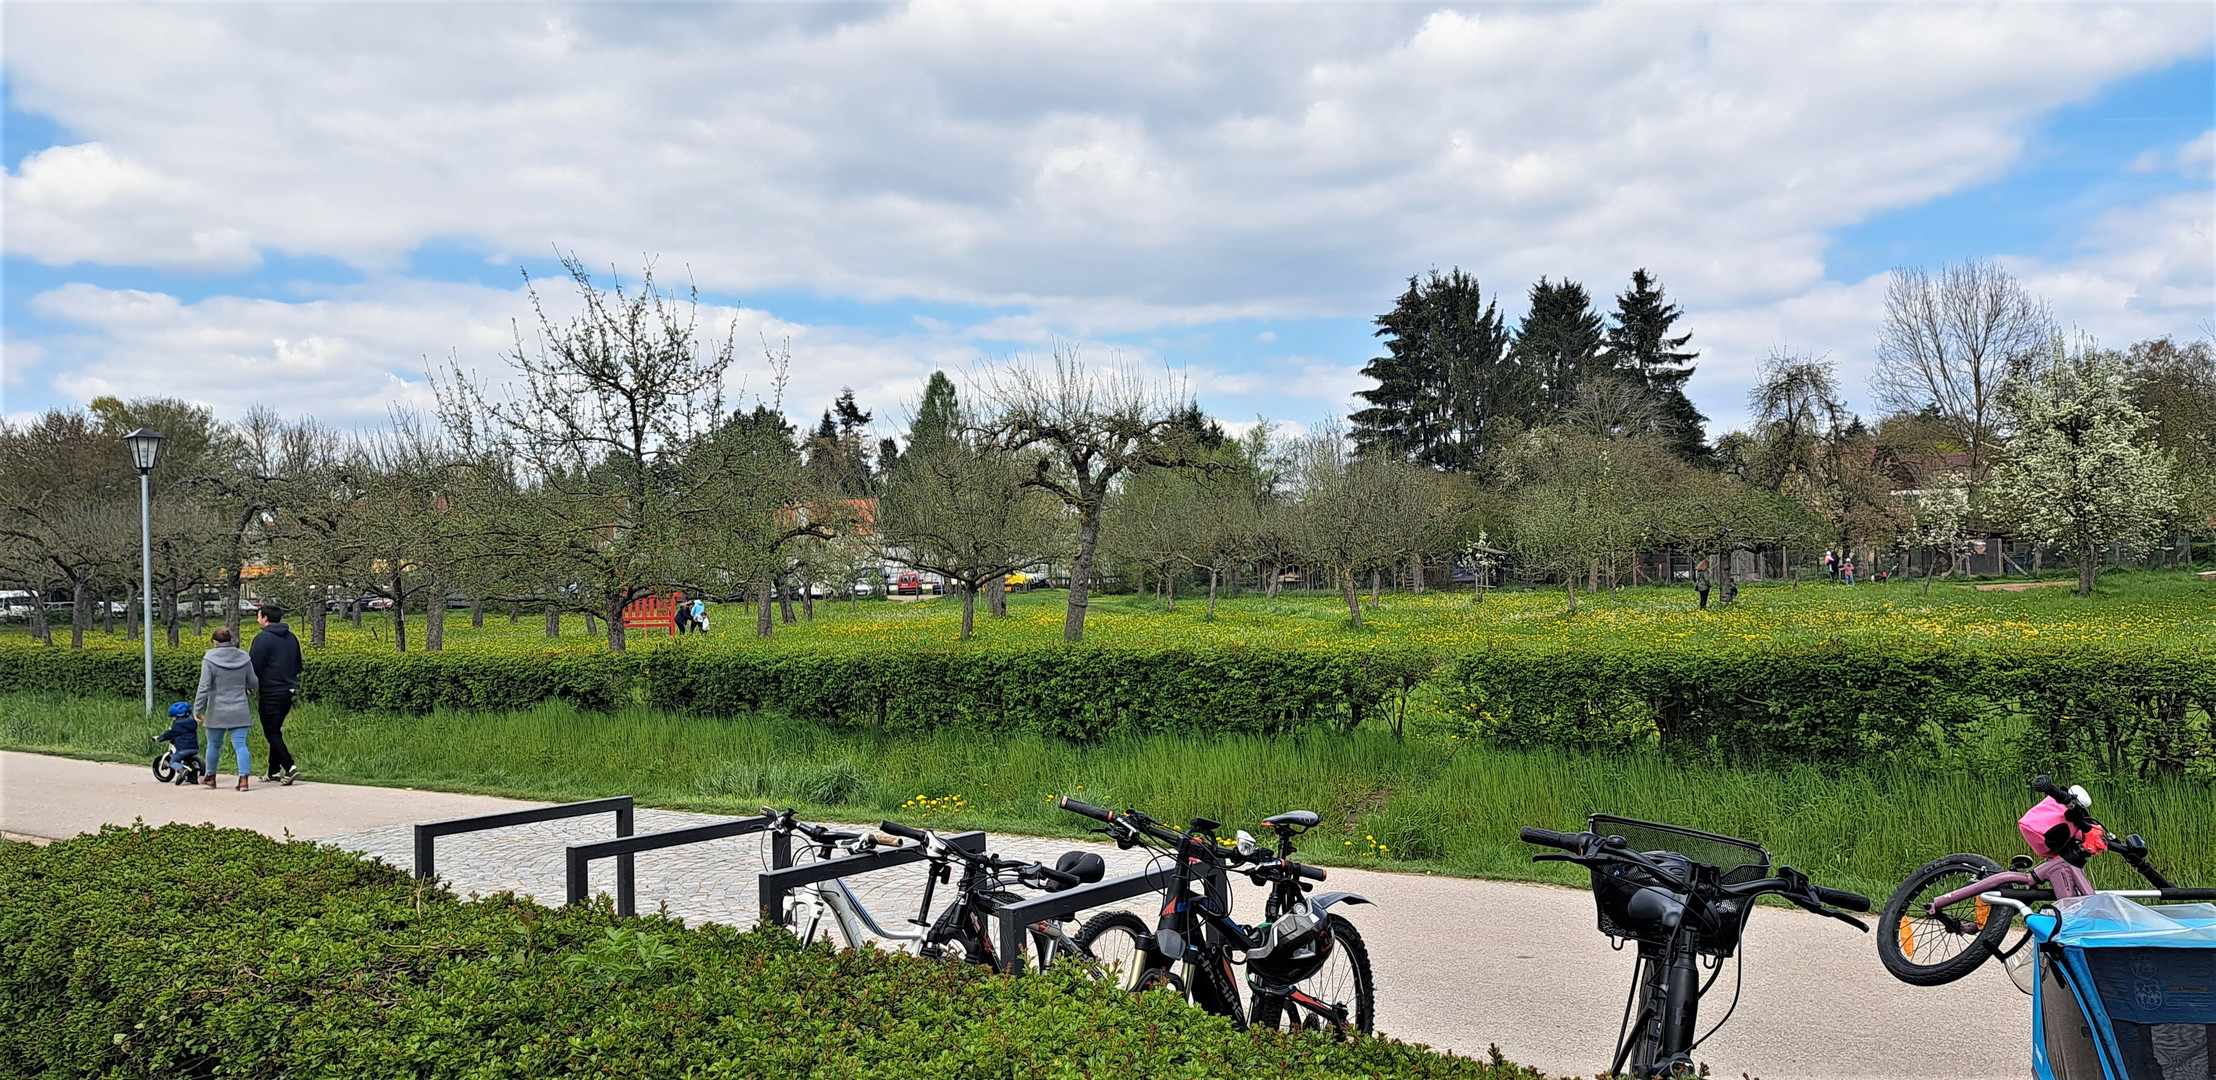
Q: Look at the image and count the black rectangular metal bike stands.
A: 4